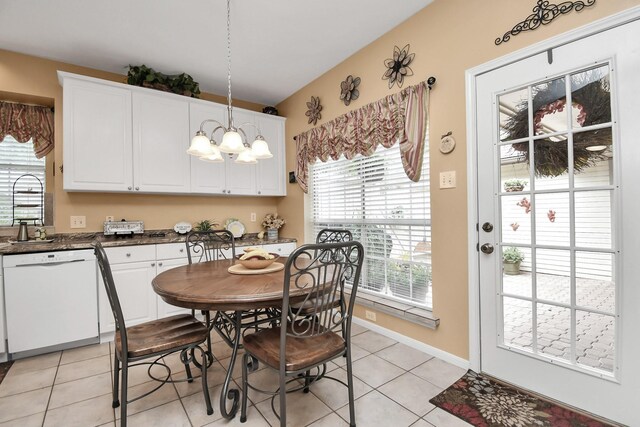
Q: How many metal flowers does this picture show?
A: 3